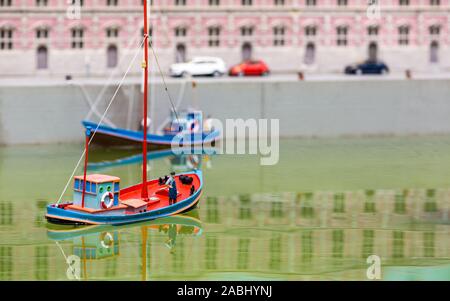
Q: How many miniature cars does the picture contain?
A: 3